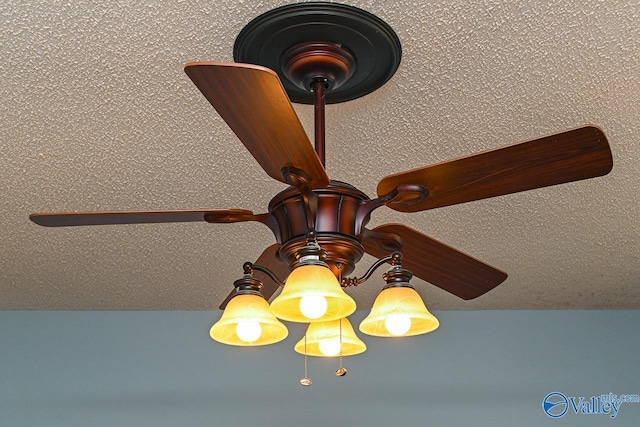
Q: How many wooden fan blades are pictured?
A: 5